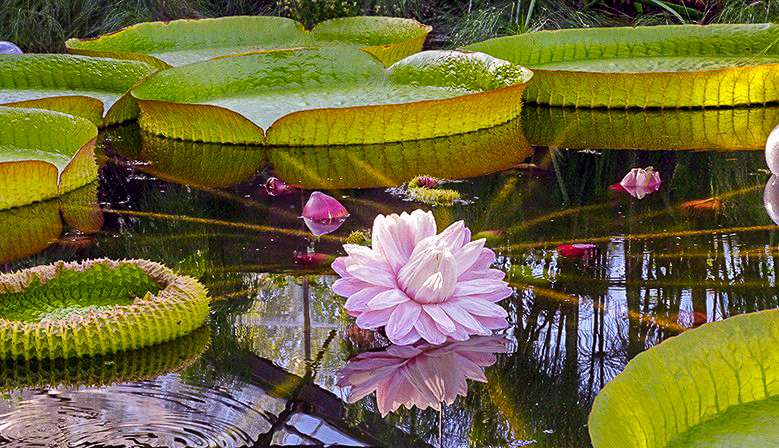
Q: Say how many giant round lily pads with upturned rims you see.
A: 7